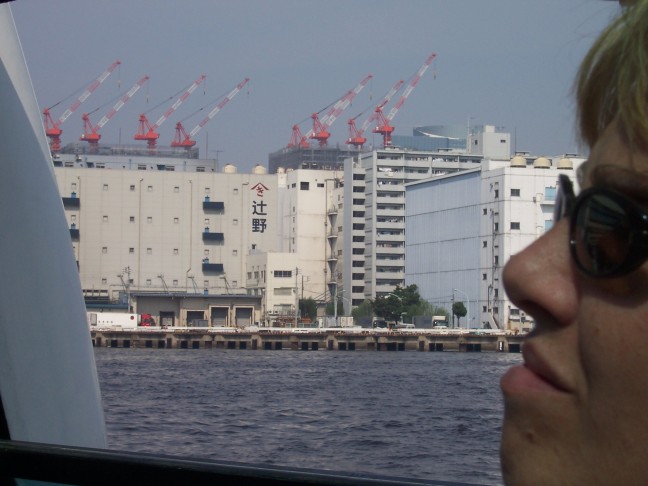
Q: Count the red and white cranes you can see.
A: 8